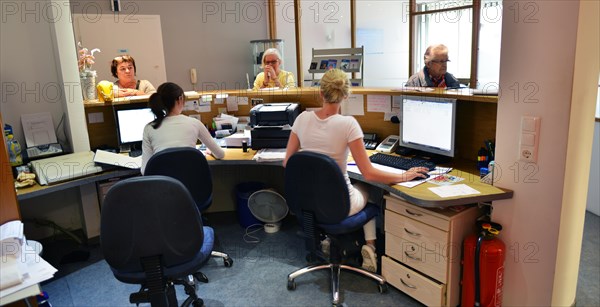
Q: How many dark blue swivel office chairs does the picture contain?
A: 3